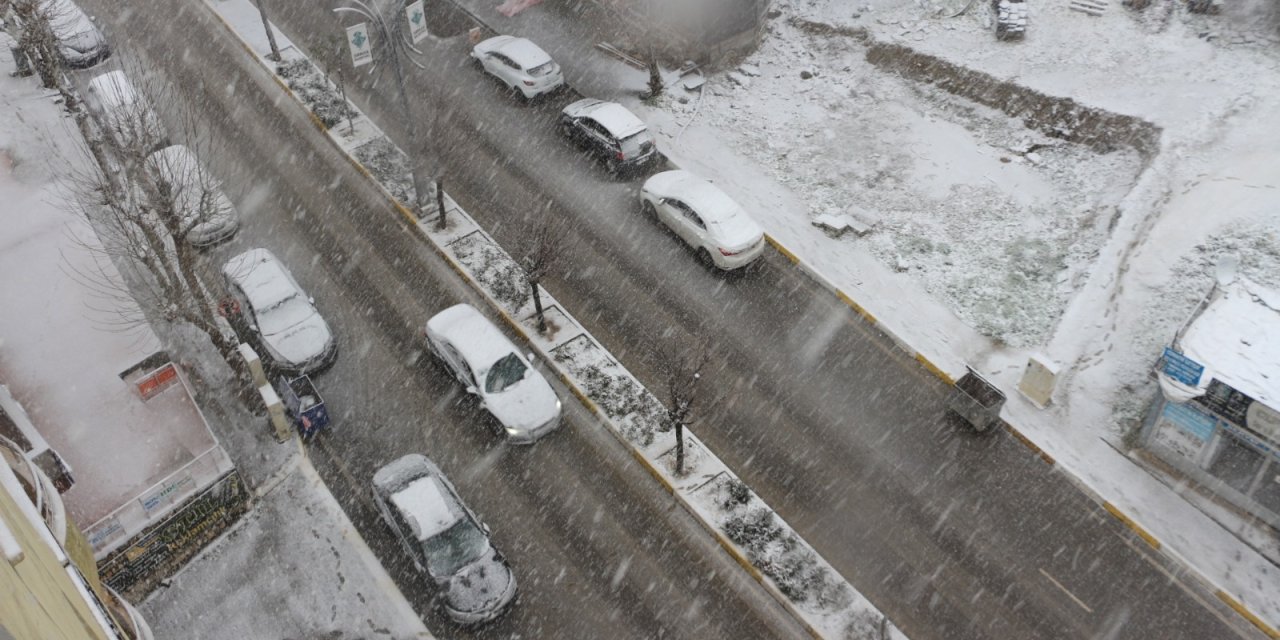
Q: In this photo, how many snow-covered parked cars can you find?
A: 8